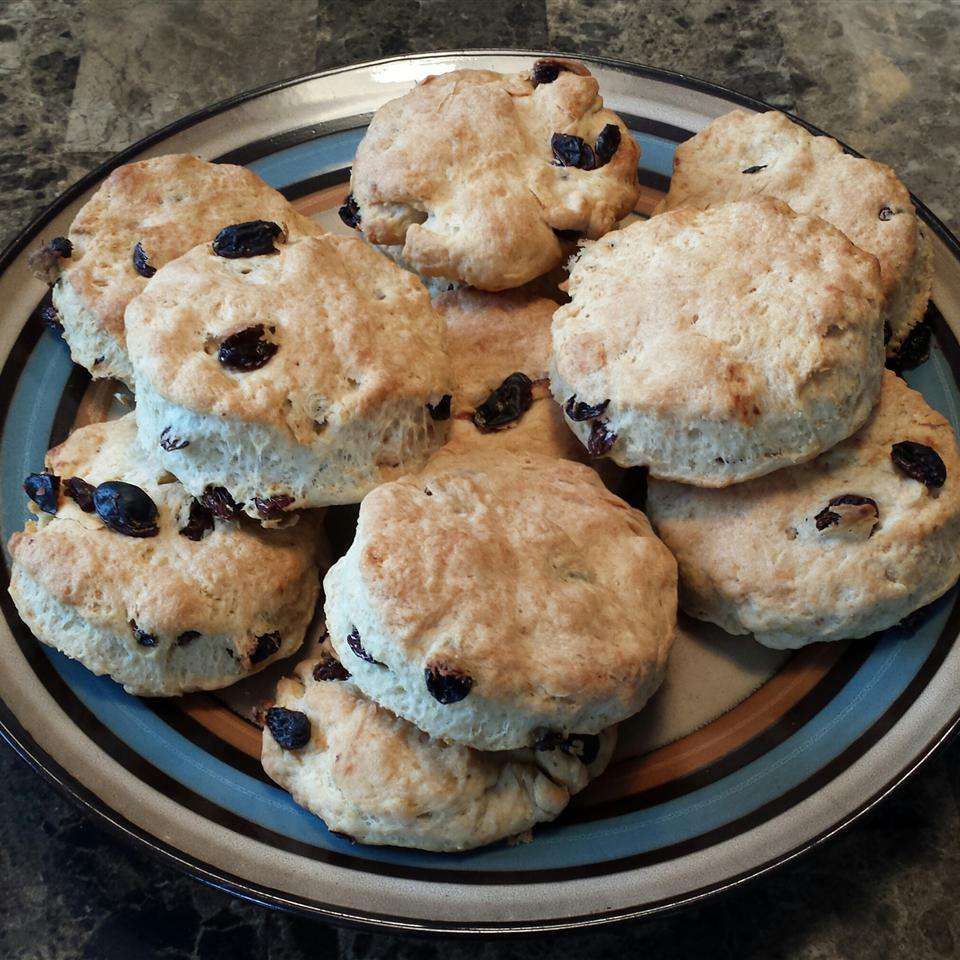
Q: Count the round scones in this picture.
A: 10